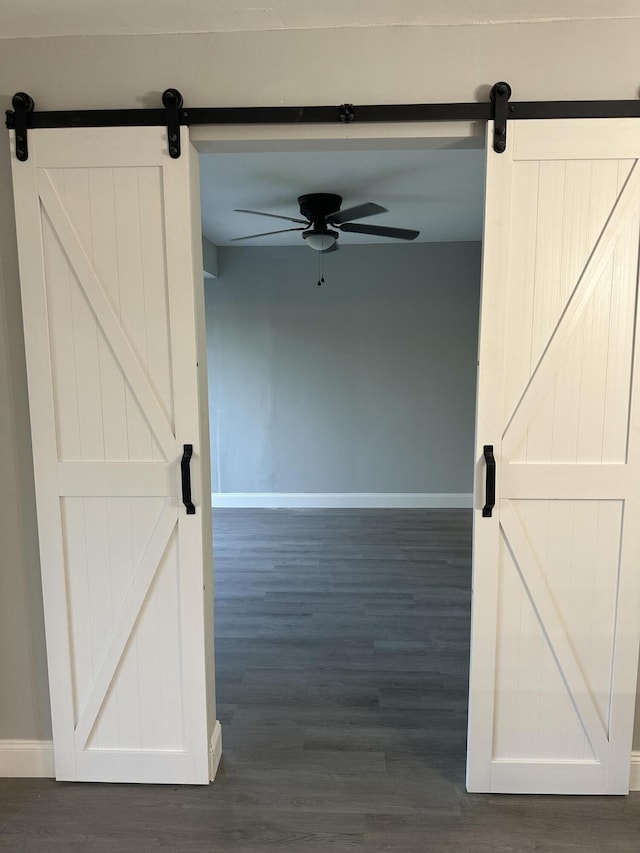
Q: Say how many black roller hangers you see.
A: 3